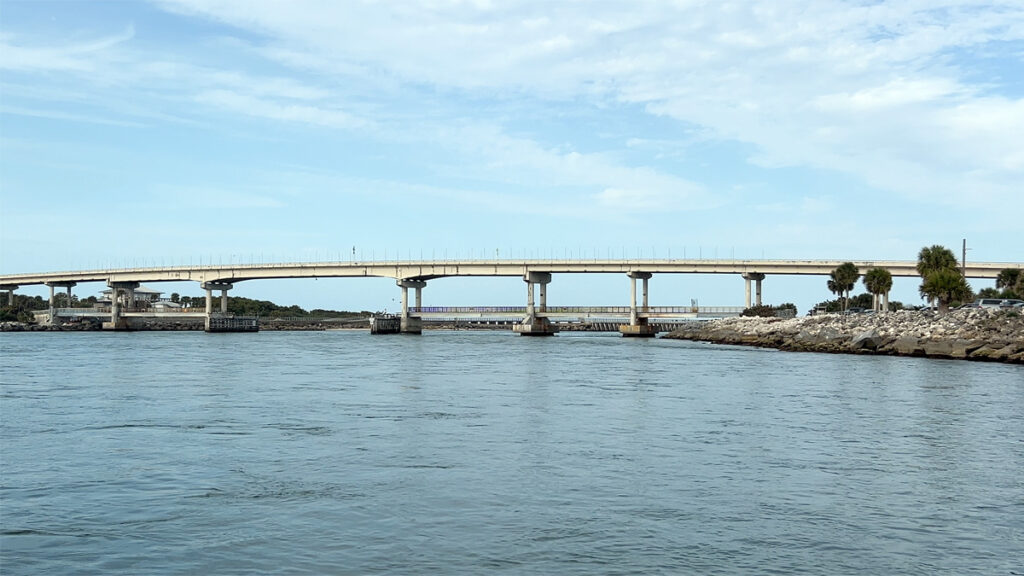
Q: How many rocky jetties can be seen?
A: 1